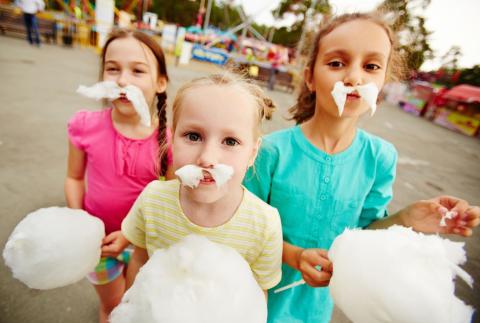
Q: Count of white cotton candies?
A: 3